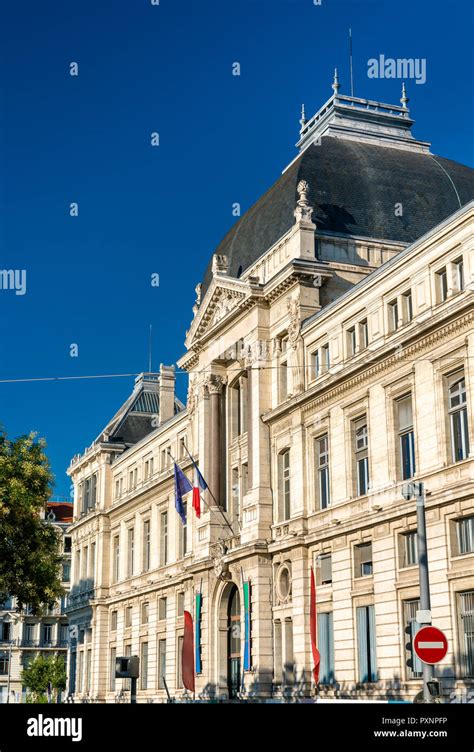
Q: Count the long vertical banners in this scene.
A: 4